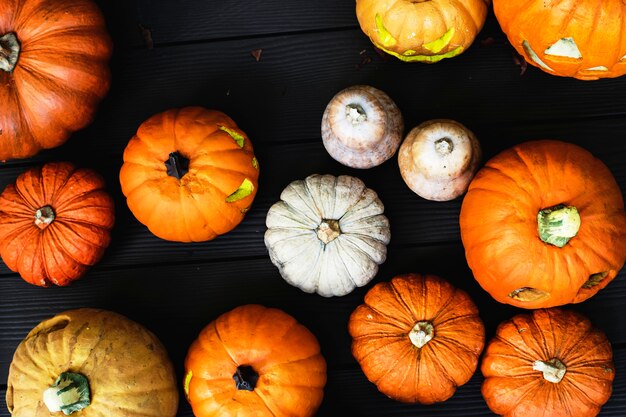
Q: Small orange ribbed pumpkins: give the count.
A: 3